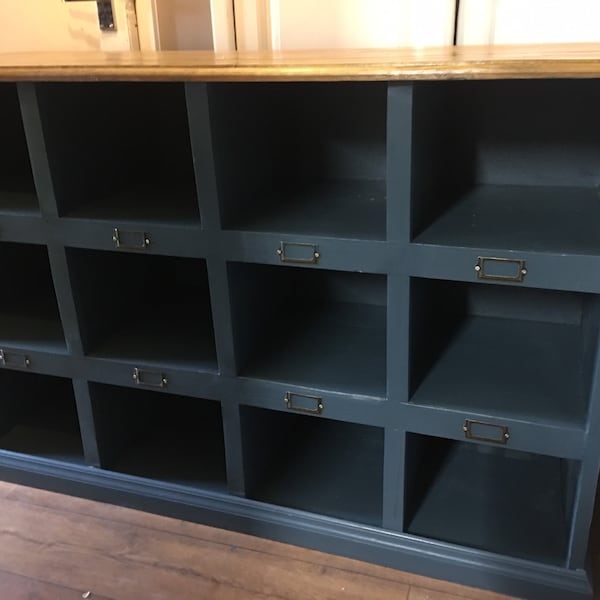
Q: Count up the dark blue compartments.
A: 12